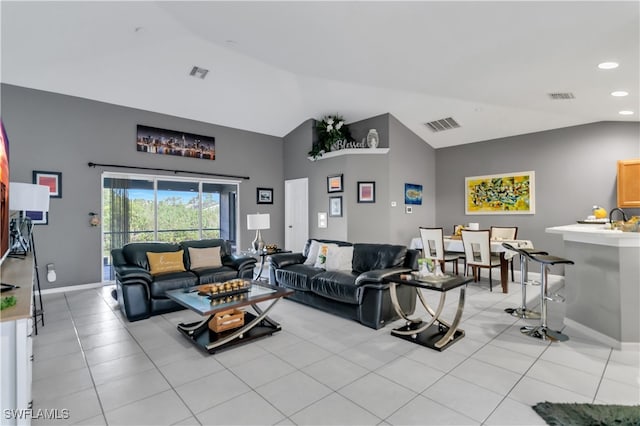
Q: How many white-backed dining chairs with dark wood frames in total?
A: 4